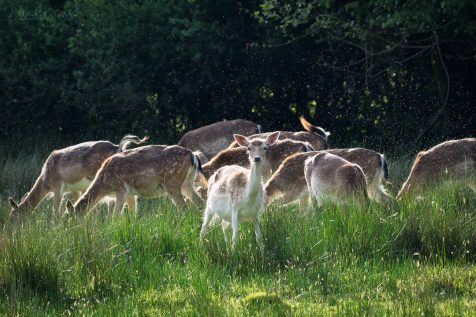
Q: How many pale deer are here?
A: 1